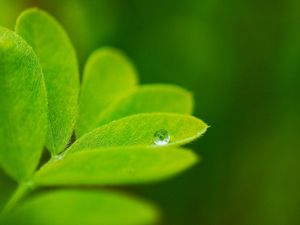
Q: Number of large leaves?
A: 7